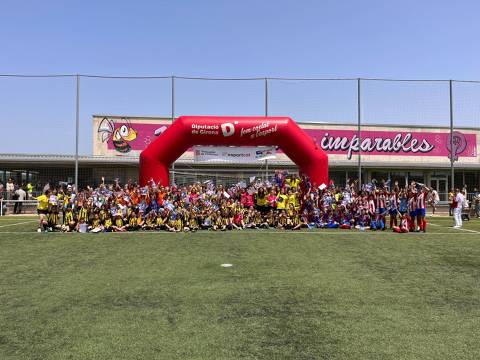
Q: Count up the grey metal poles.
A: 5